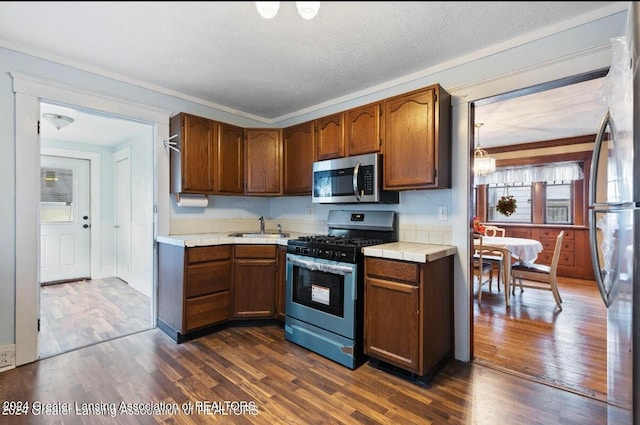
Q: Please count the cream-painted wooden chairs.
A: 3